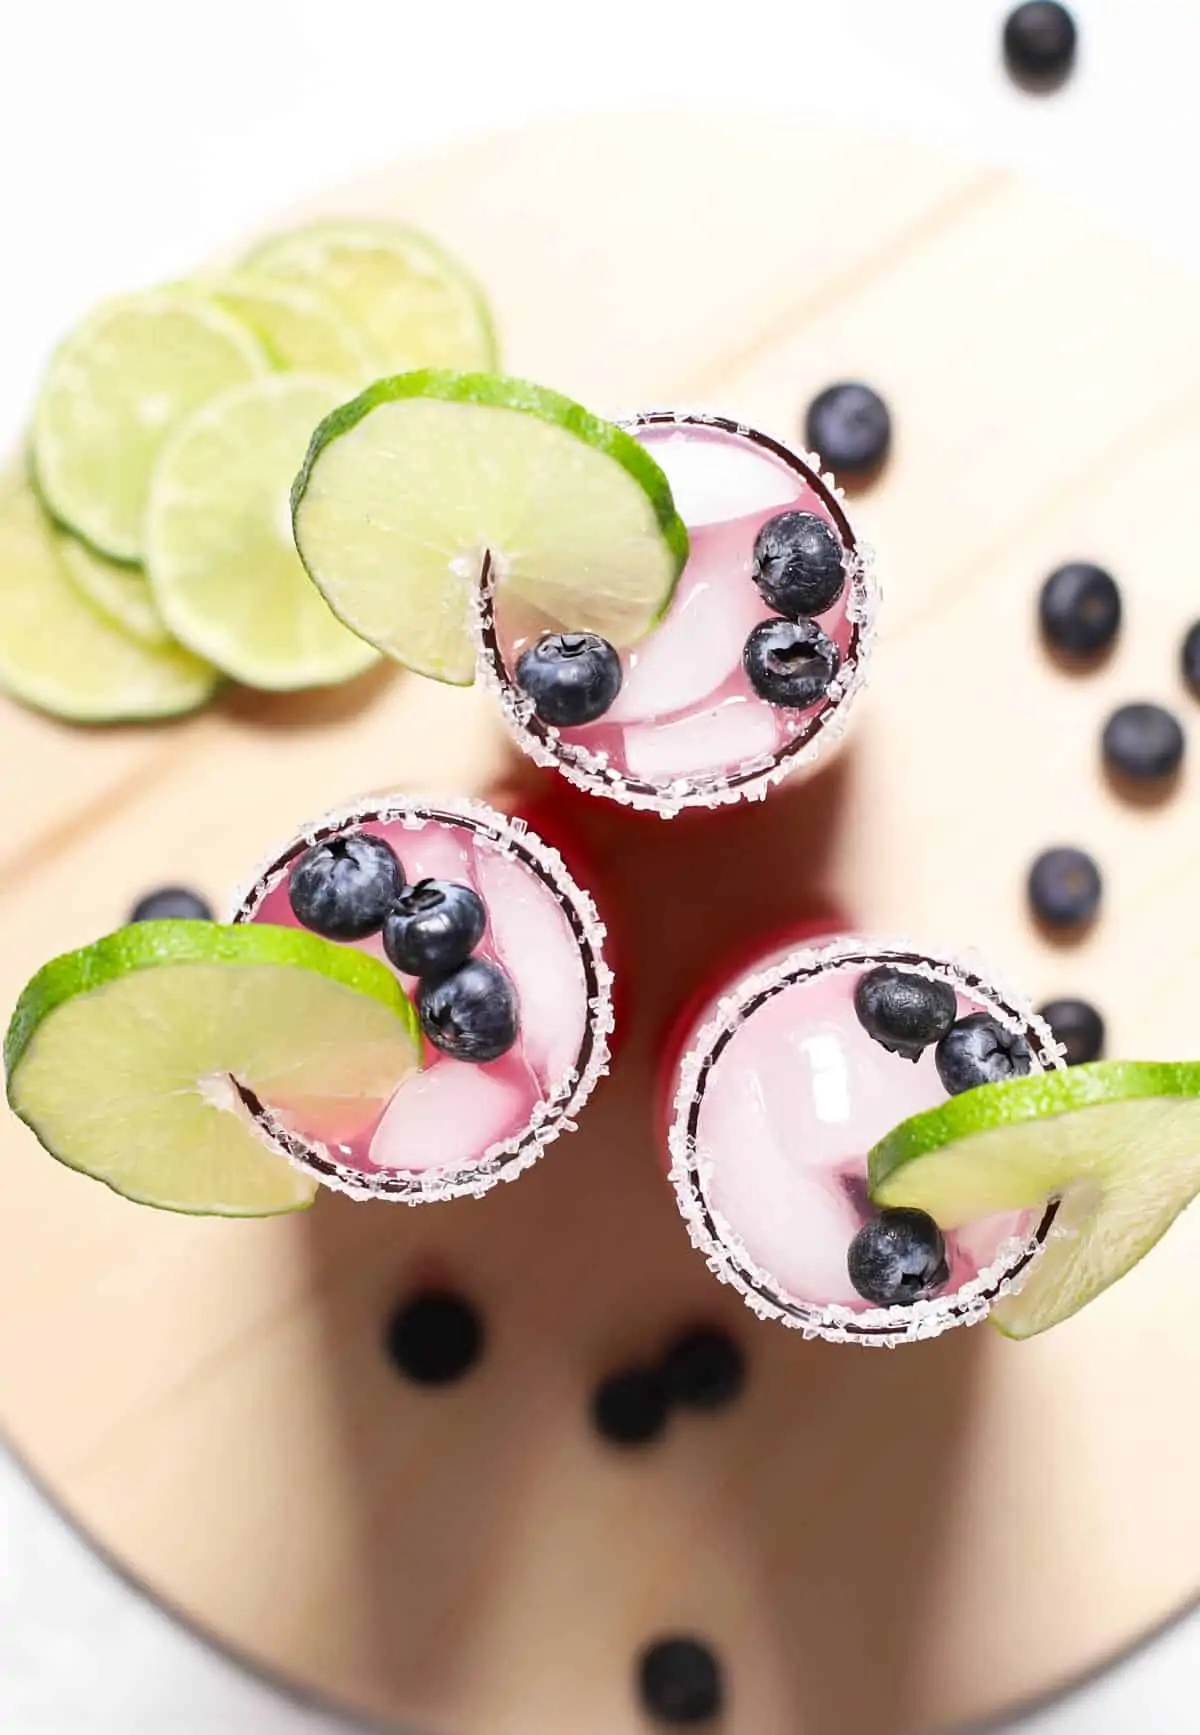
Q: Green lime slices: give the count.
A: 9